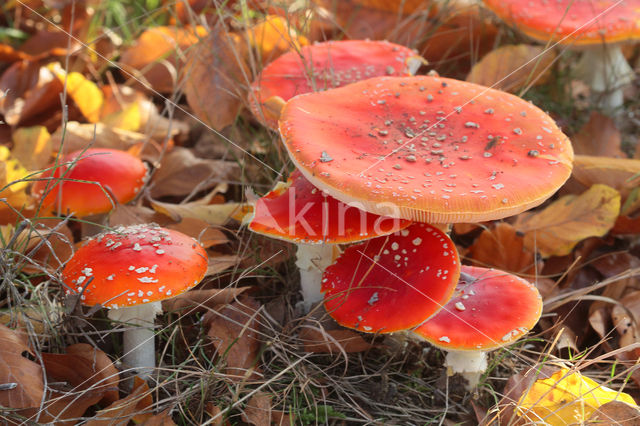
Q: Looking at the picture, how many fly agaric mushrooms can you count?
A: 8